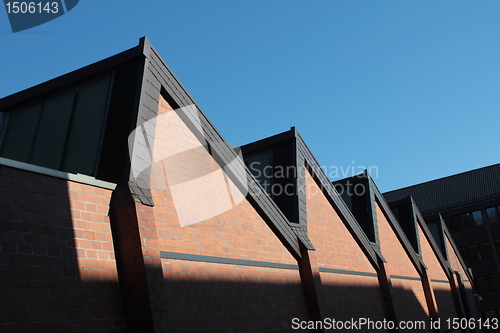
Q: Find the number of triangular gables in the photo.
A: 5